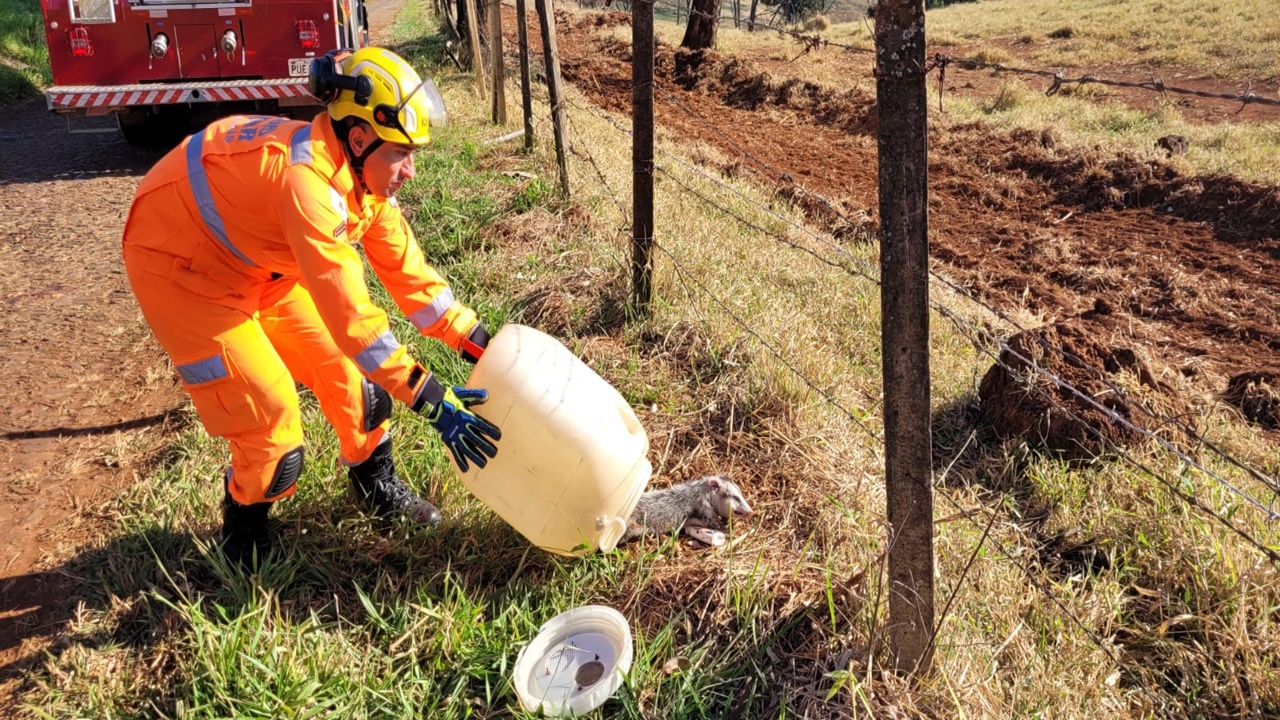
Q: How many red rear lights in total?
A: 2